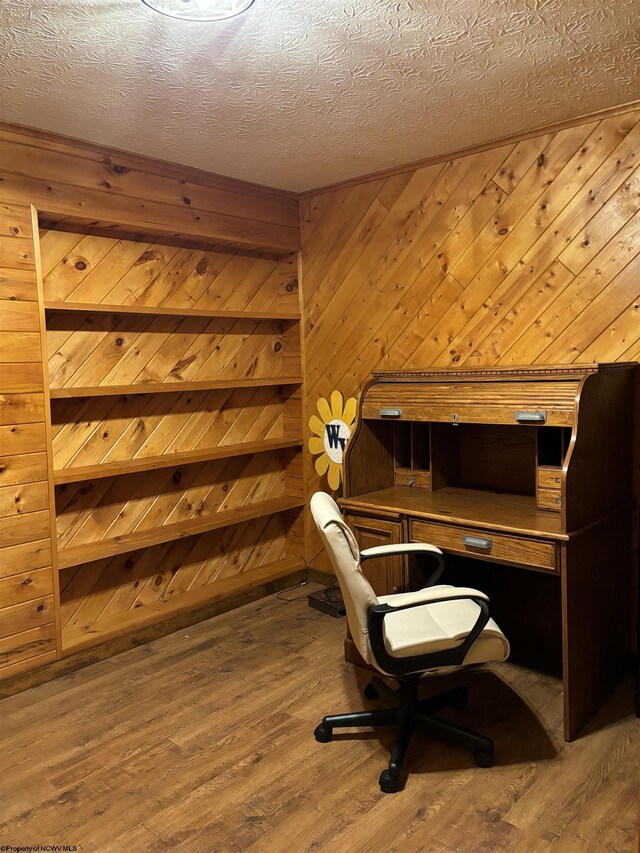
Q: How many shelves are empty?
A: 5